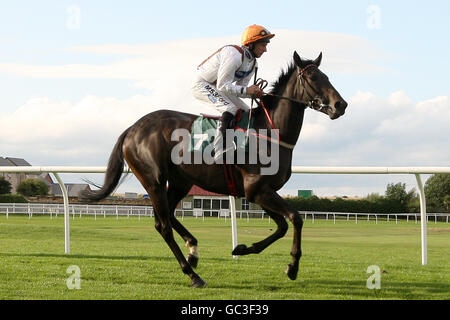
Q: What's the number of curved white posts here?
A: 3